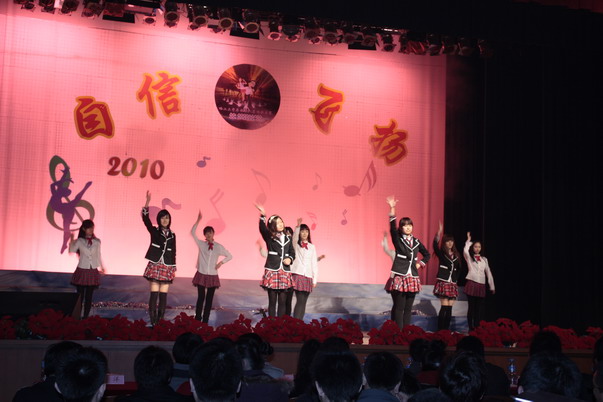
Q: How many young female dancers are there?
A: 10